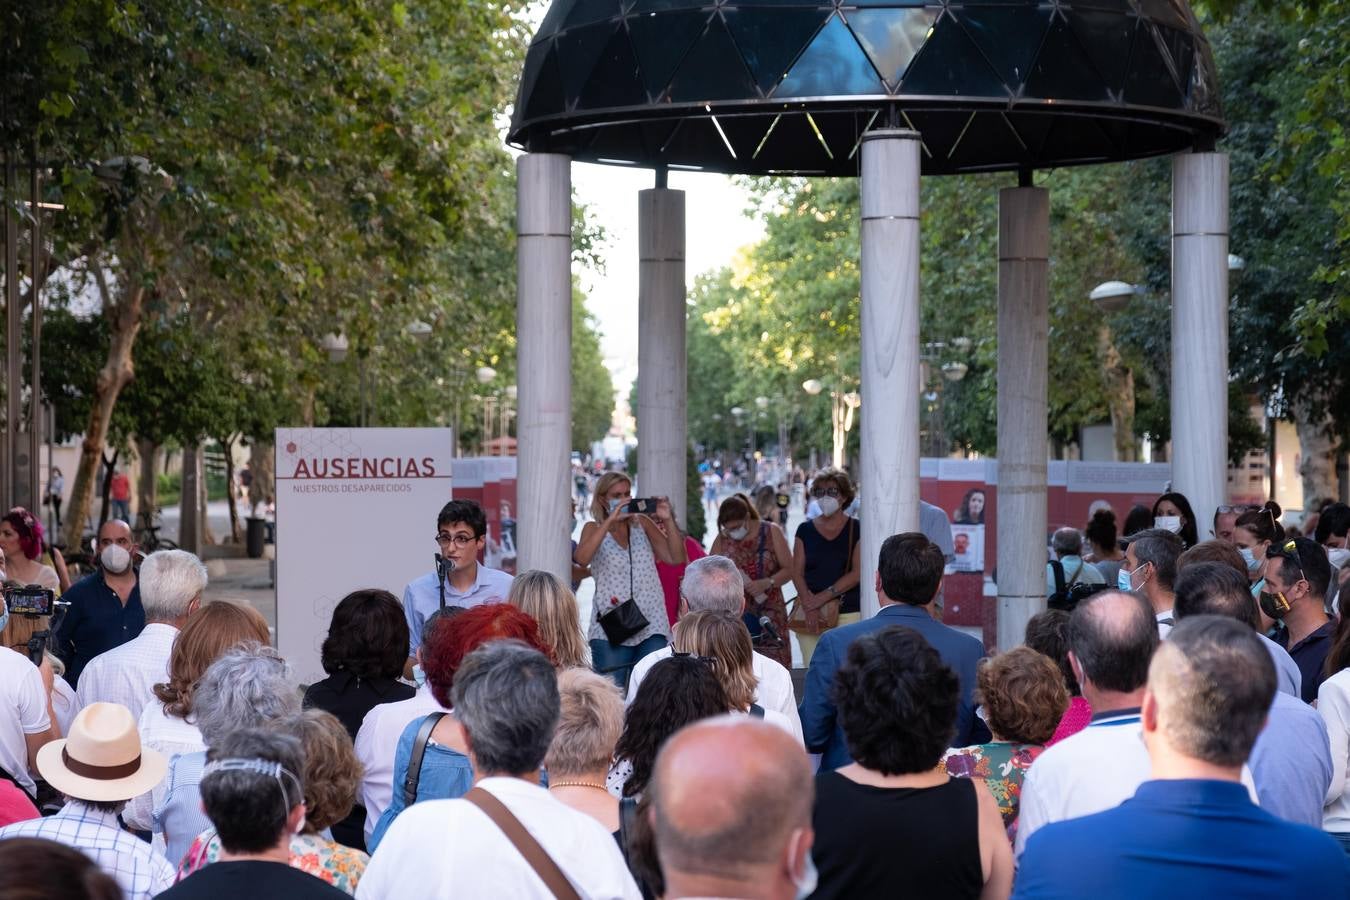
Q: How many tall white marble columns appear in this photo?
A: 5